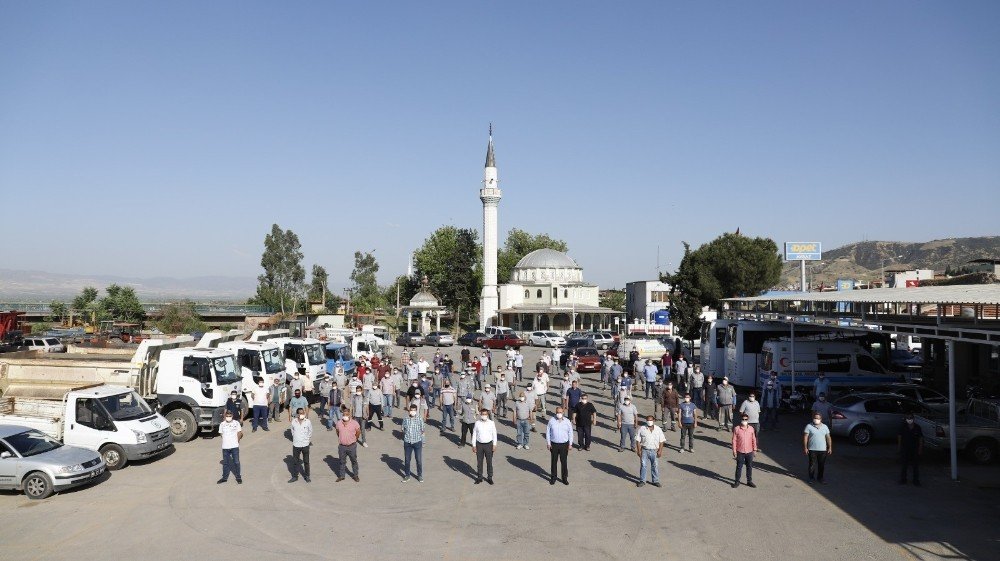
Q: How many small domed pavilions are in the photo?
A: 1